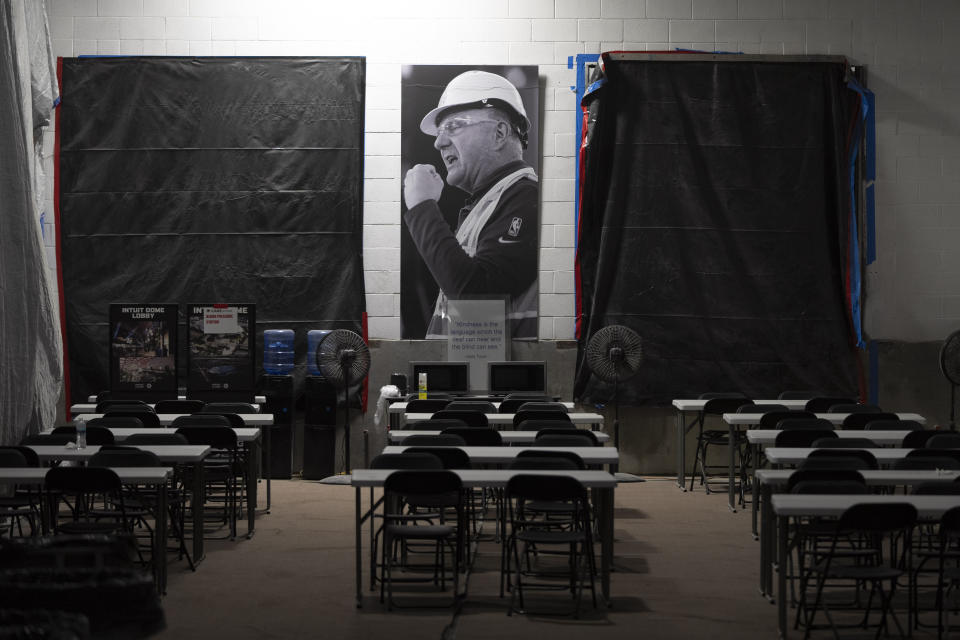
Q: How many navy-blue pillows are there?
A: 0